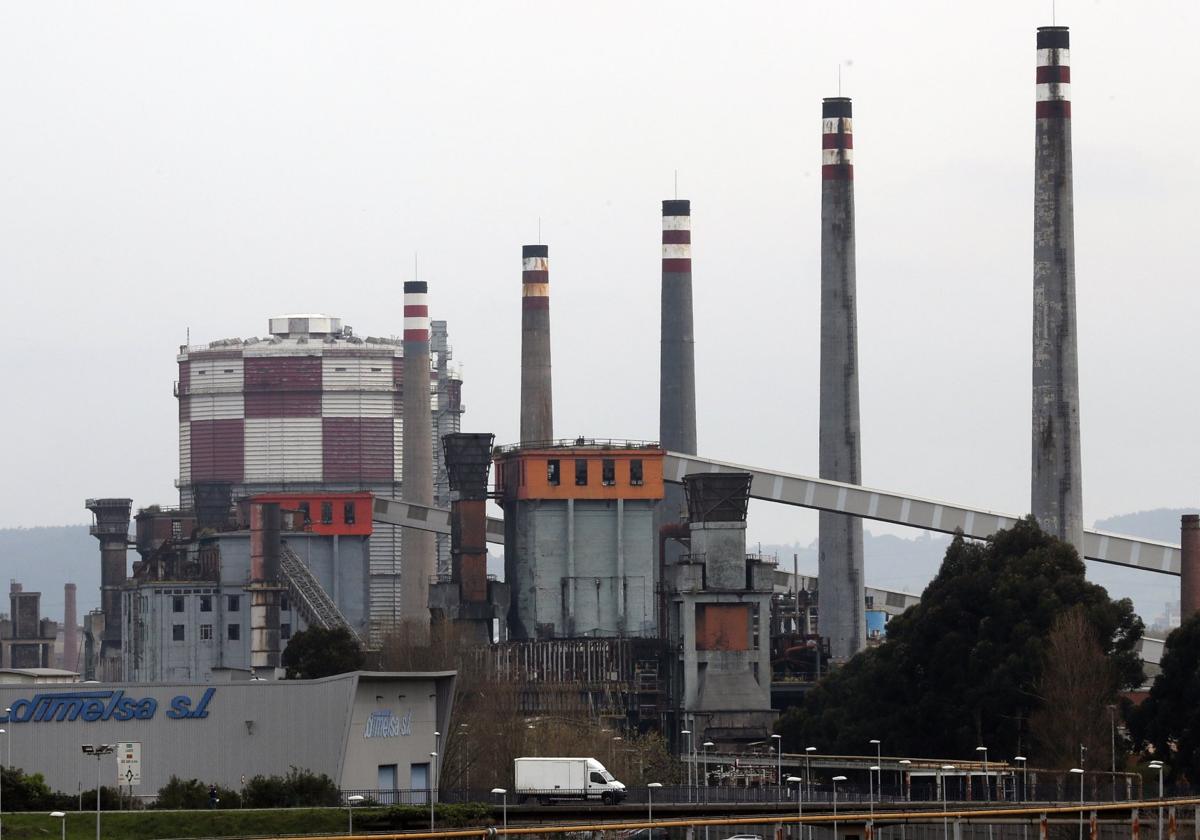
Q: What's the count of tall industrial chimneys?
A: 5